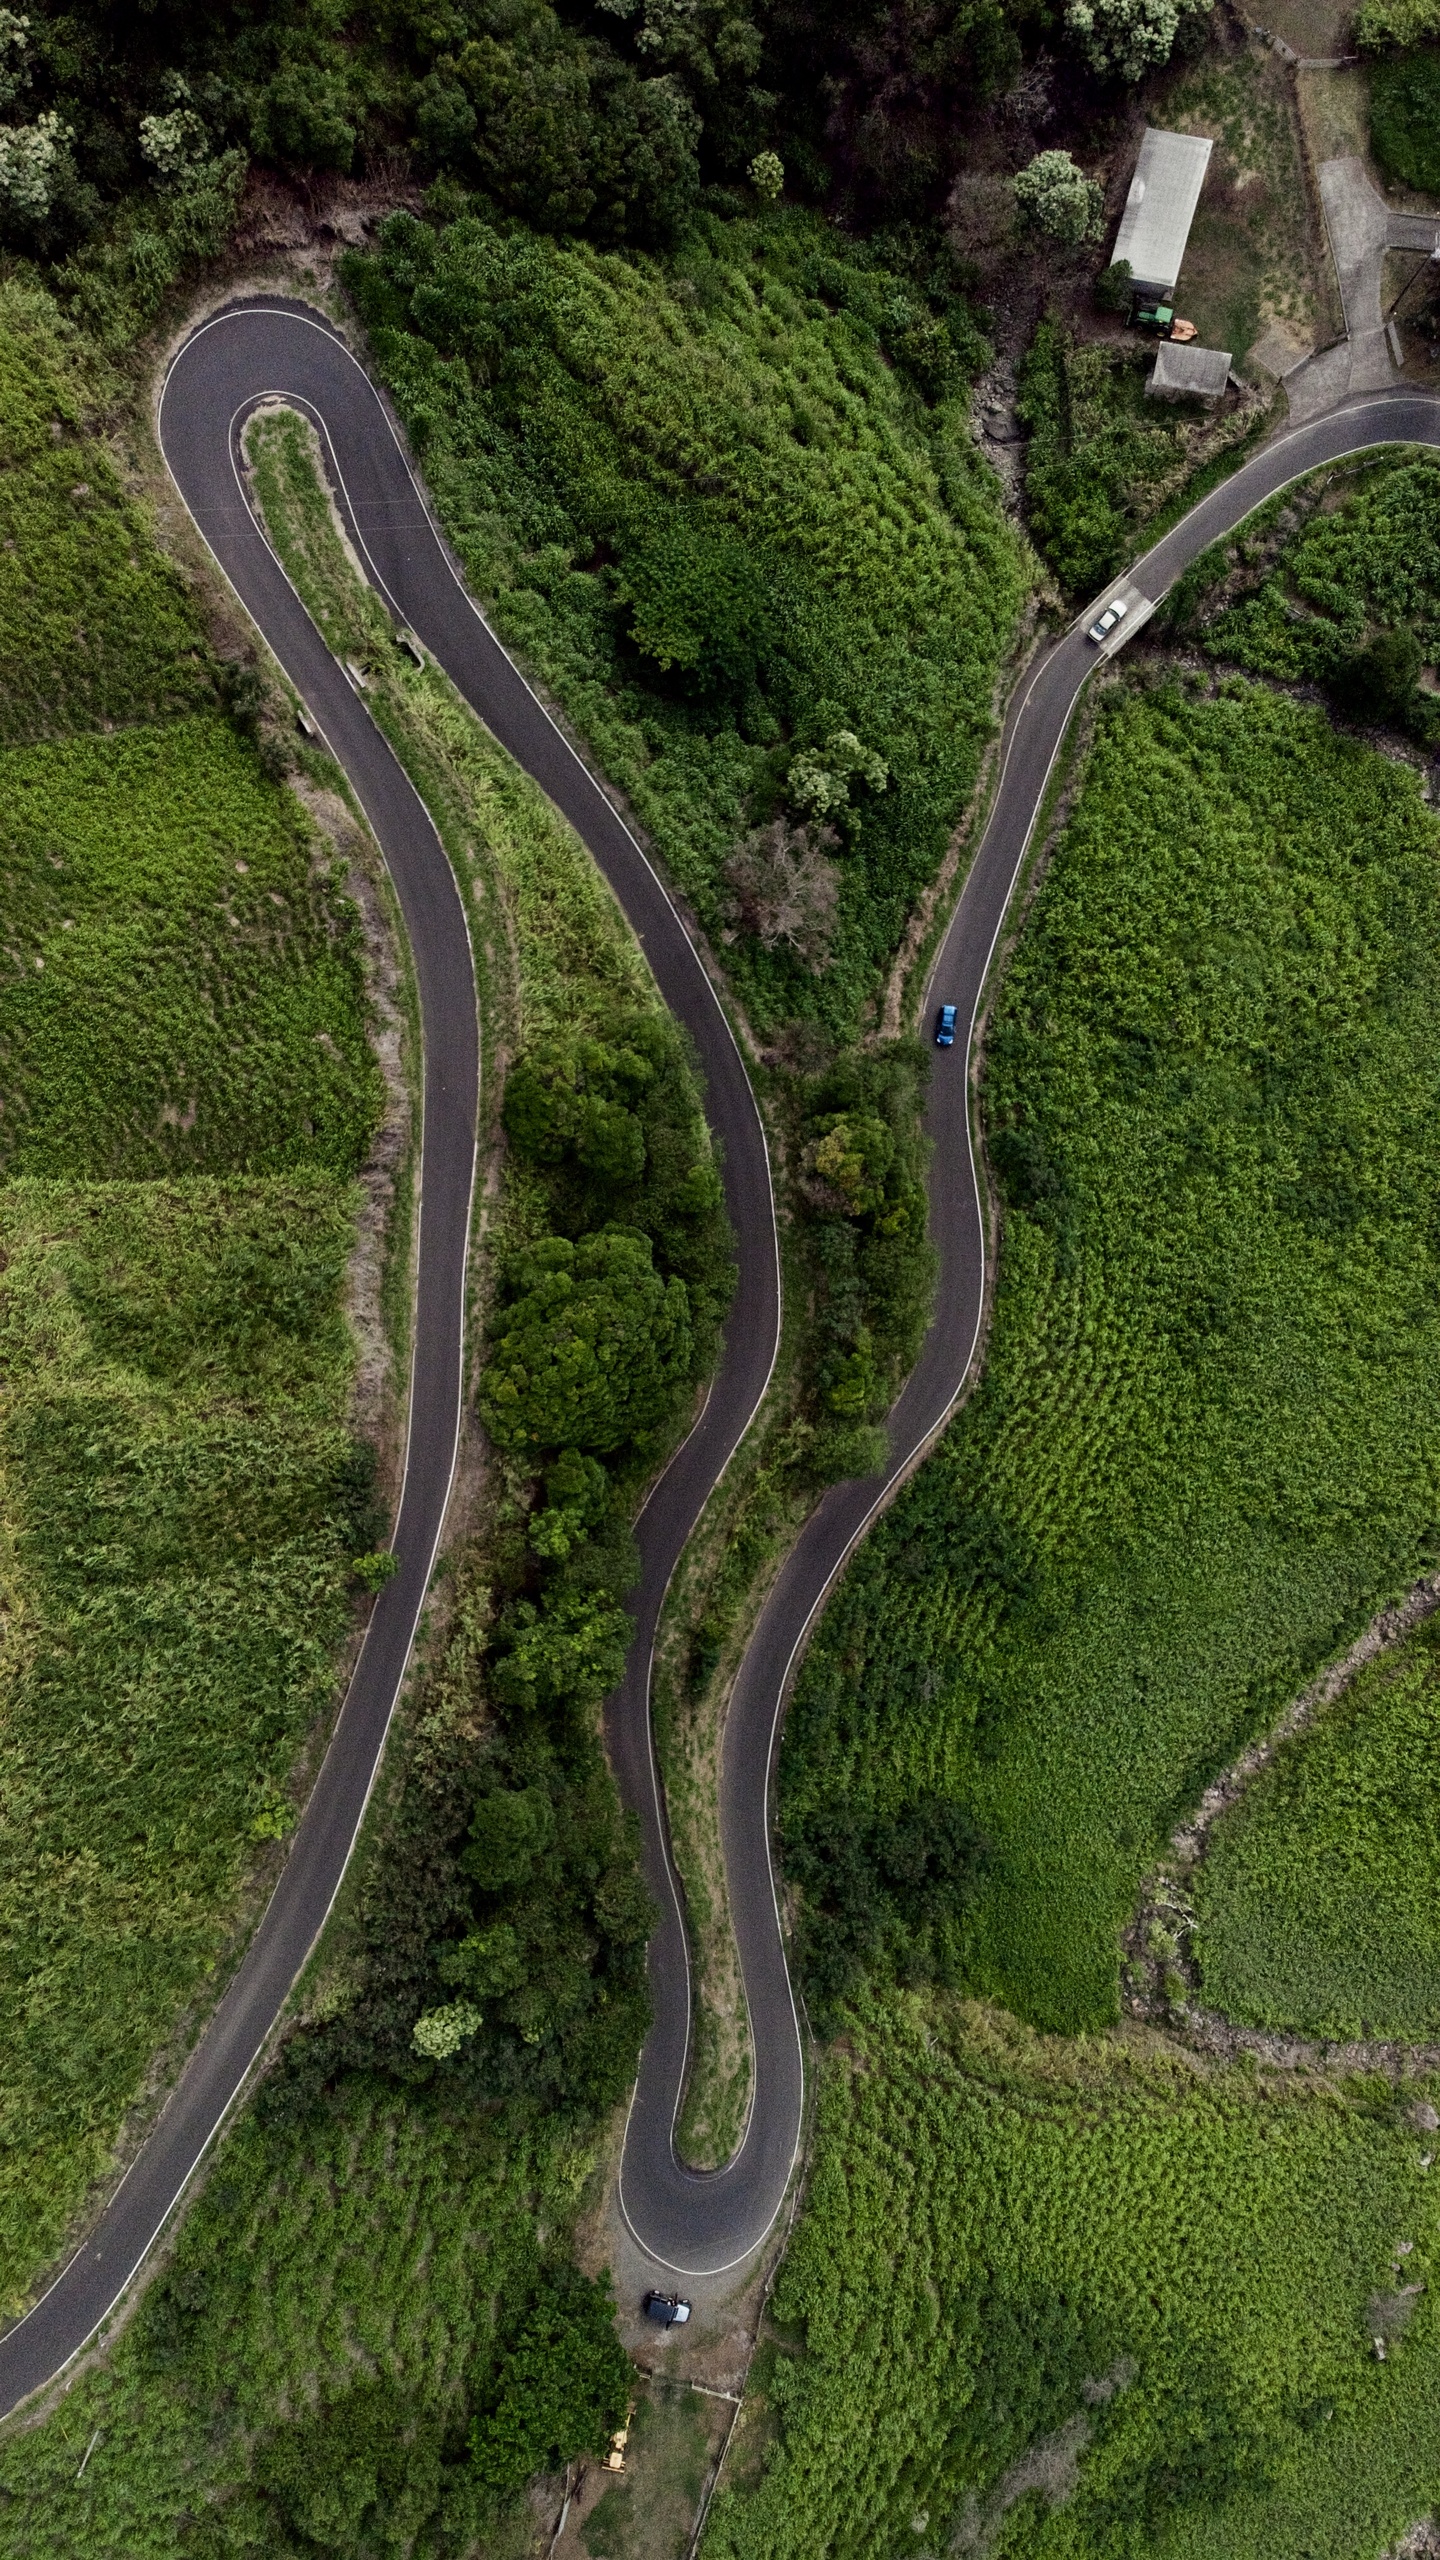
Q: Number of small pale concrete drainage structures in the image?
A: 3